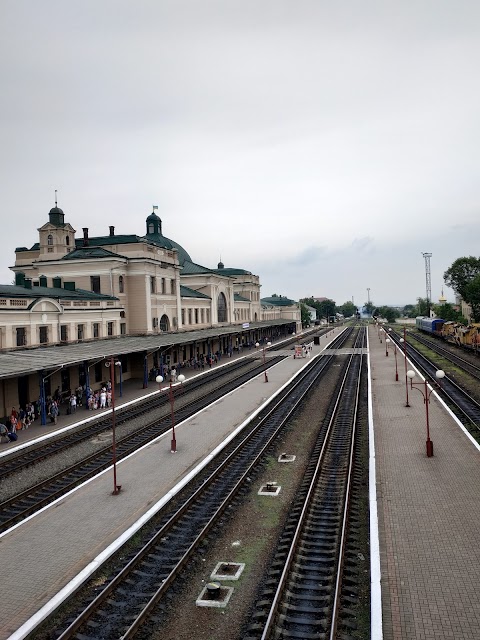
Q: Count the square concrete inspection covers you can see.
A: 4